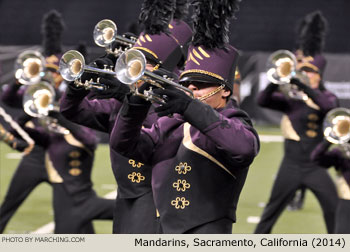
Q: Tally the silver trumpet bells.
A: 7